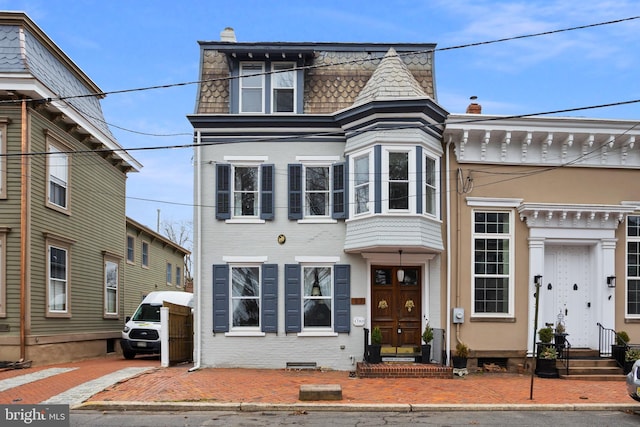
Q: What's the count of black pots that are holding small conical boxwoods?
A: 2